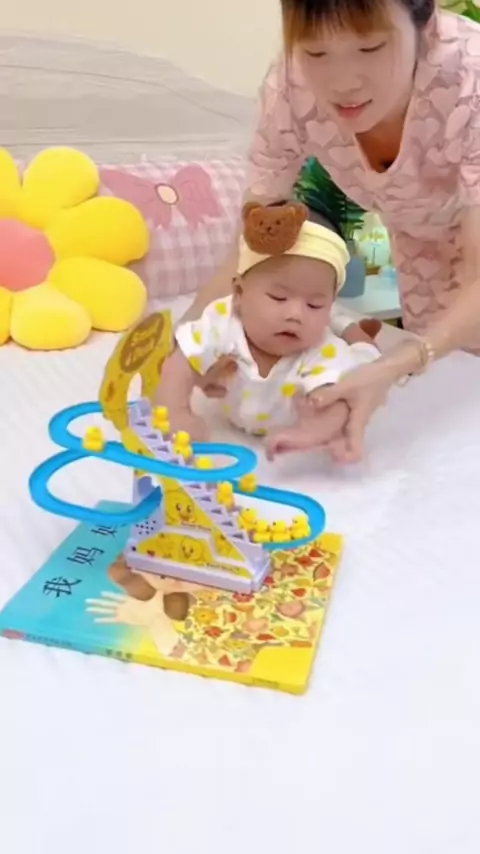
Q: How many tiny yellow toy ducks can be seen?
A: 10